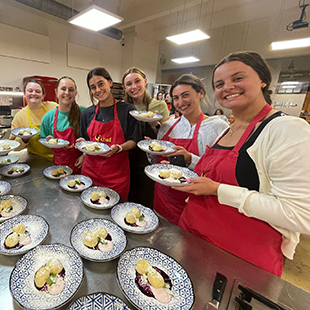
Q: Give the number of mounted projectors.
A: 1